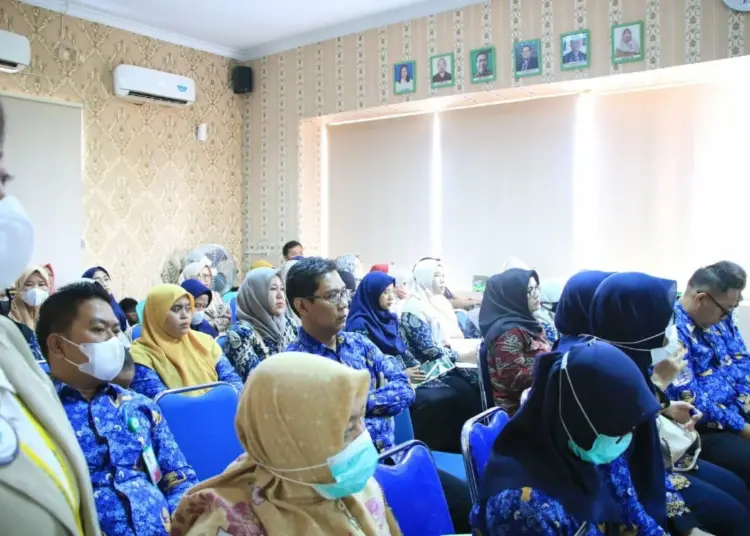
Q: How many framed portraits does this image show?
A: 6